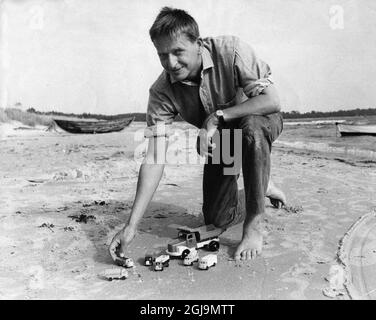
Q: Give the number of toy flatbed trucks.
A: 1